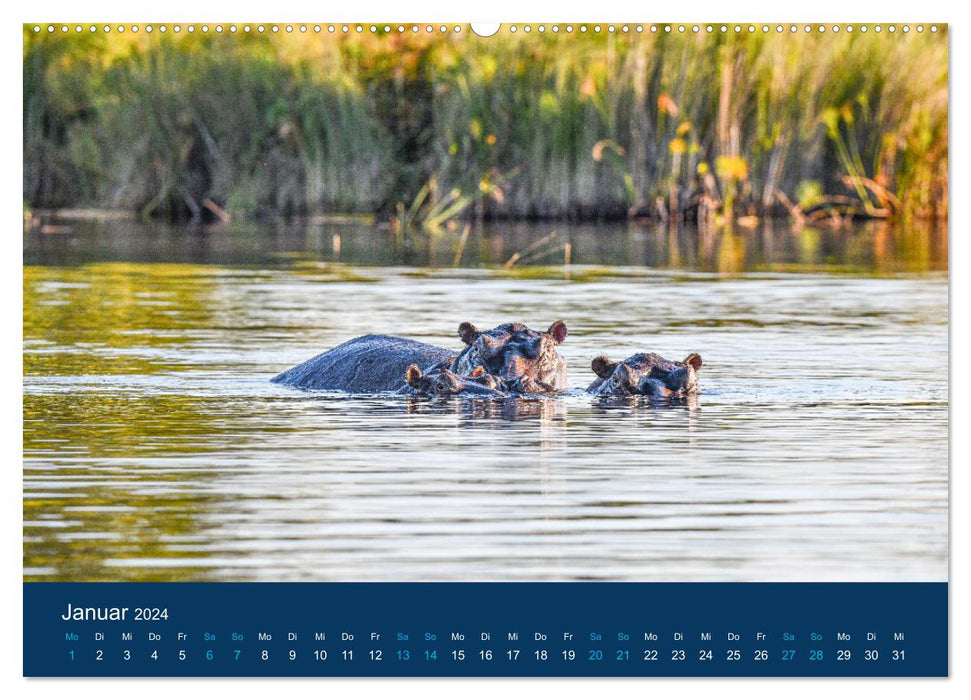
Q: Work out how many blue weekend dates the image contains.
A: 8